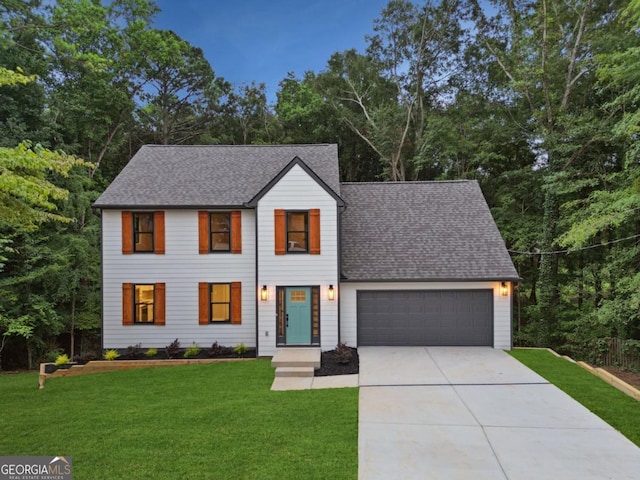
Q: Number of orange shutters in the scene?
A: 10